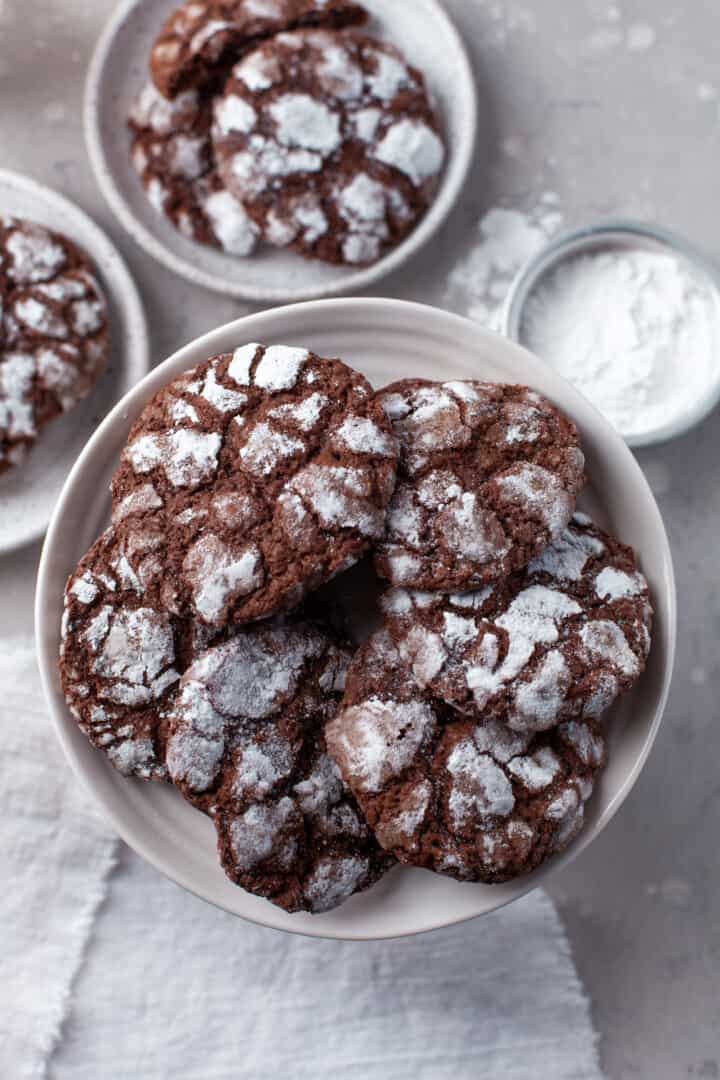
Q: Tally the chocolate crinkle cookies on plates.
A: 10